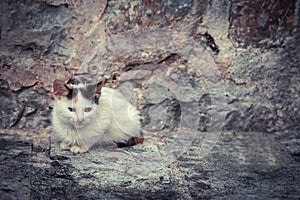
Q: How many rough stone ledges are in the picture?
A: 1